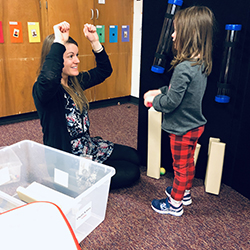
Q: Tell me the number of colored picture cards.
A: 6